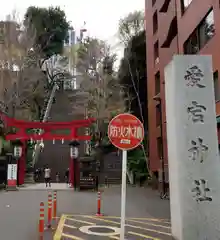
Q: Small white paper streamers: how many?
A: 4